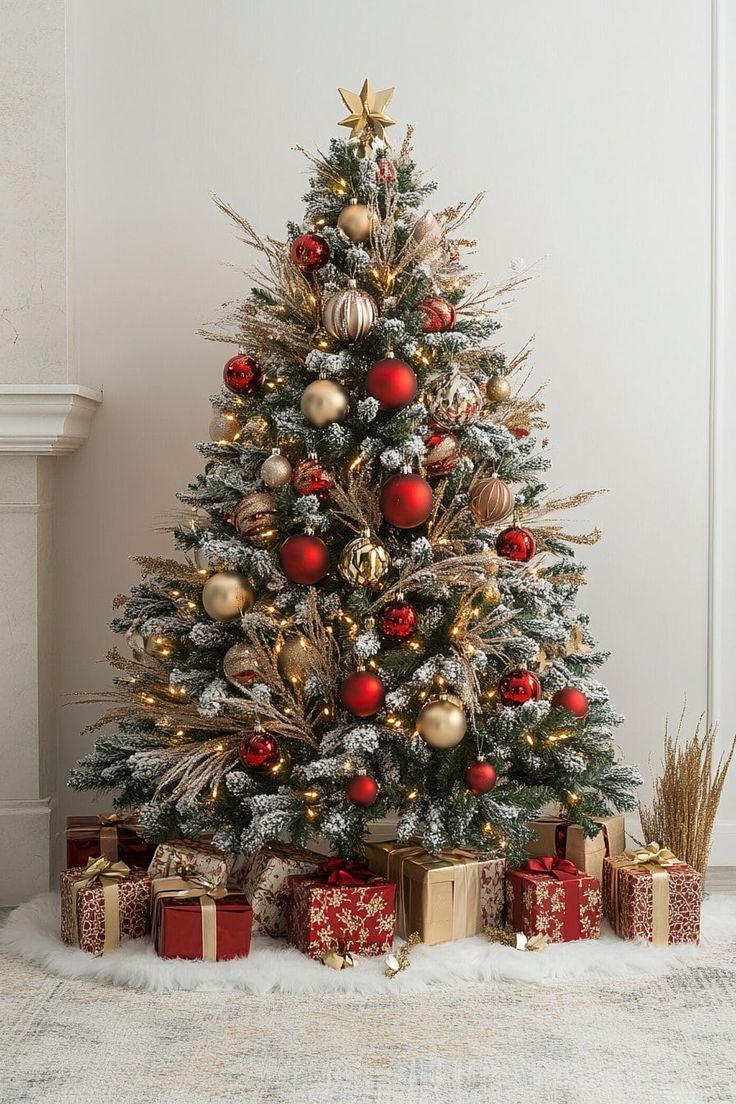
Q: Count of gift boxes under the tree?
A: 10